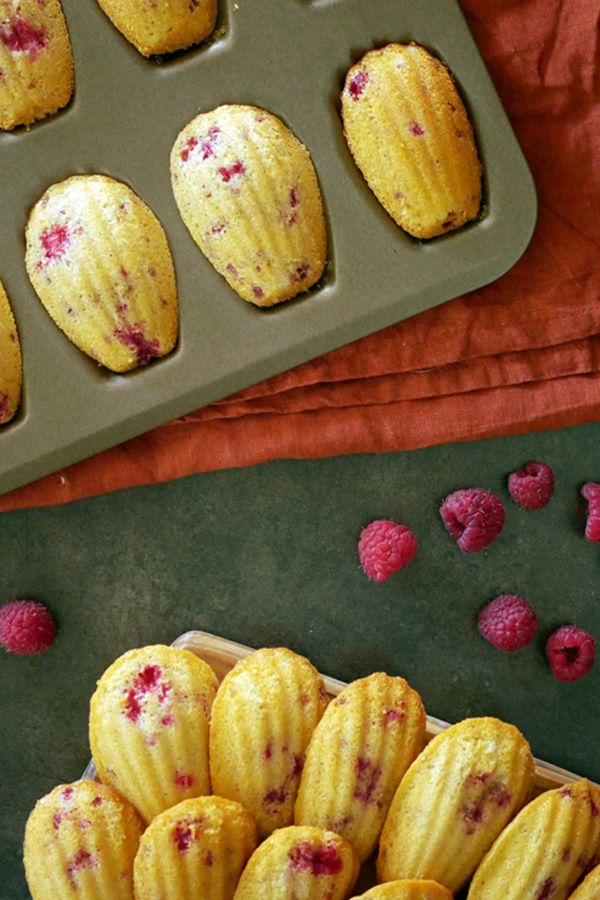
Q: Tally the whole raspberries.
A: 7